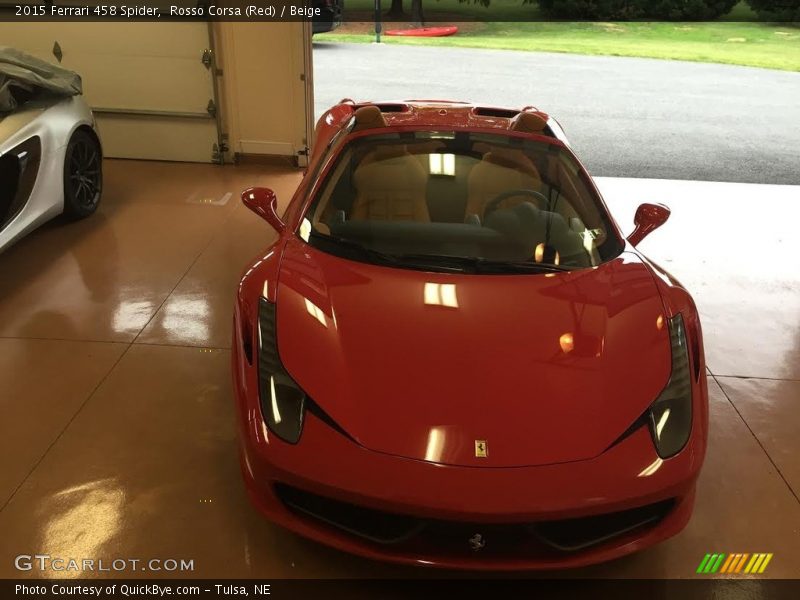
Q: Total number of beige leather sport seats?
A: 2